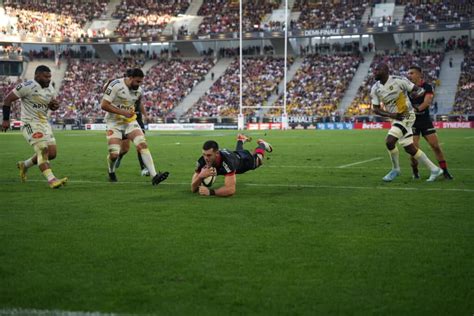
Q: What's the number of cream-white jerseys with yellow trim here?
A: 3